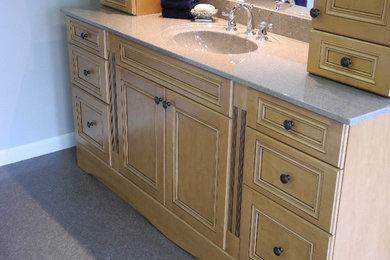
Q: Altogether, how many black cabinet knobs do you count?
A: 10